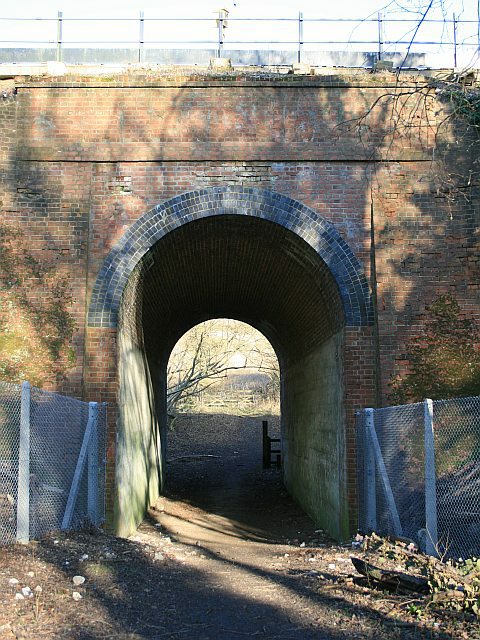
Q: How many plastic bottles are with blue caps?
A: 0